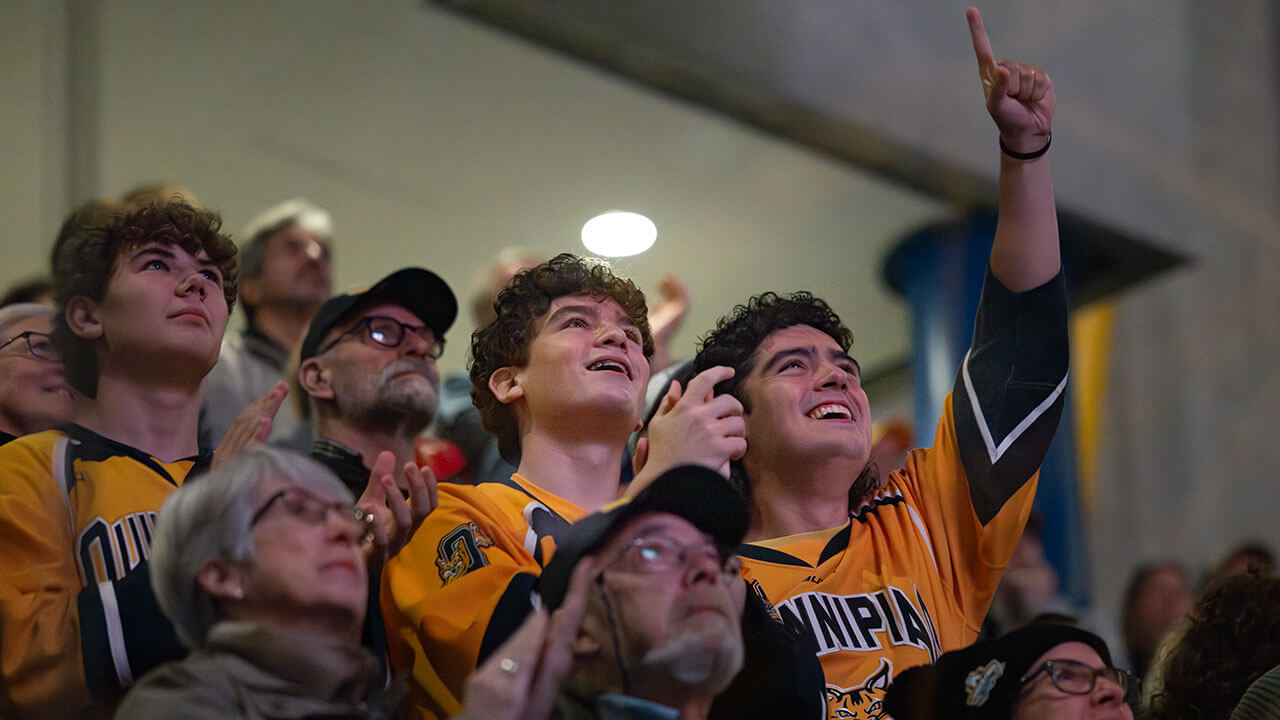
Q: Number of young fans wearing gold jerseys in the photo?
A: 3